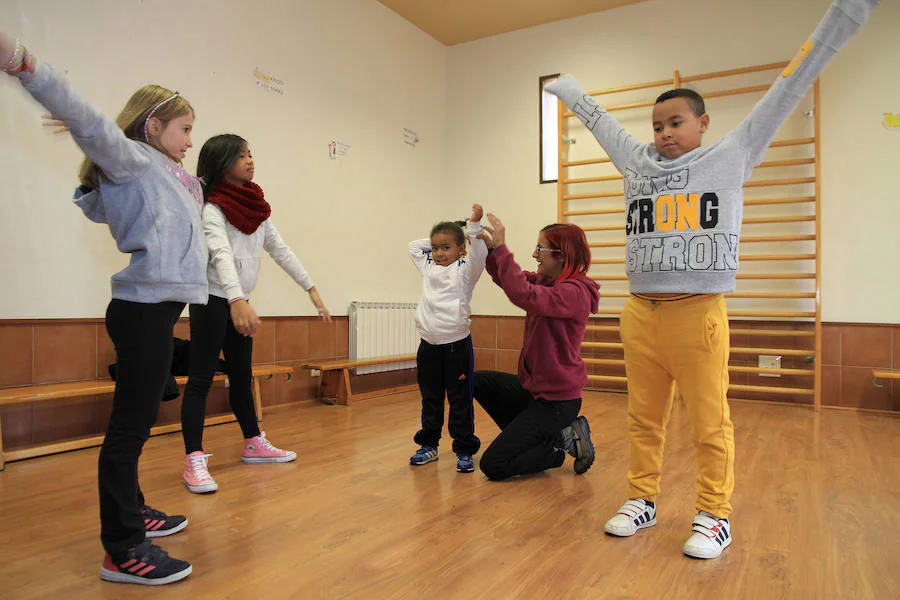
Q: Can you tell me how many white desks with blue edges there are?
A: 0